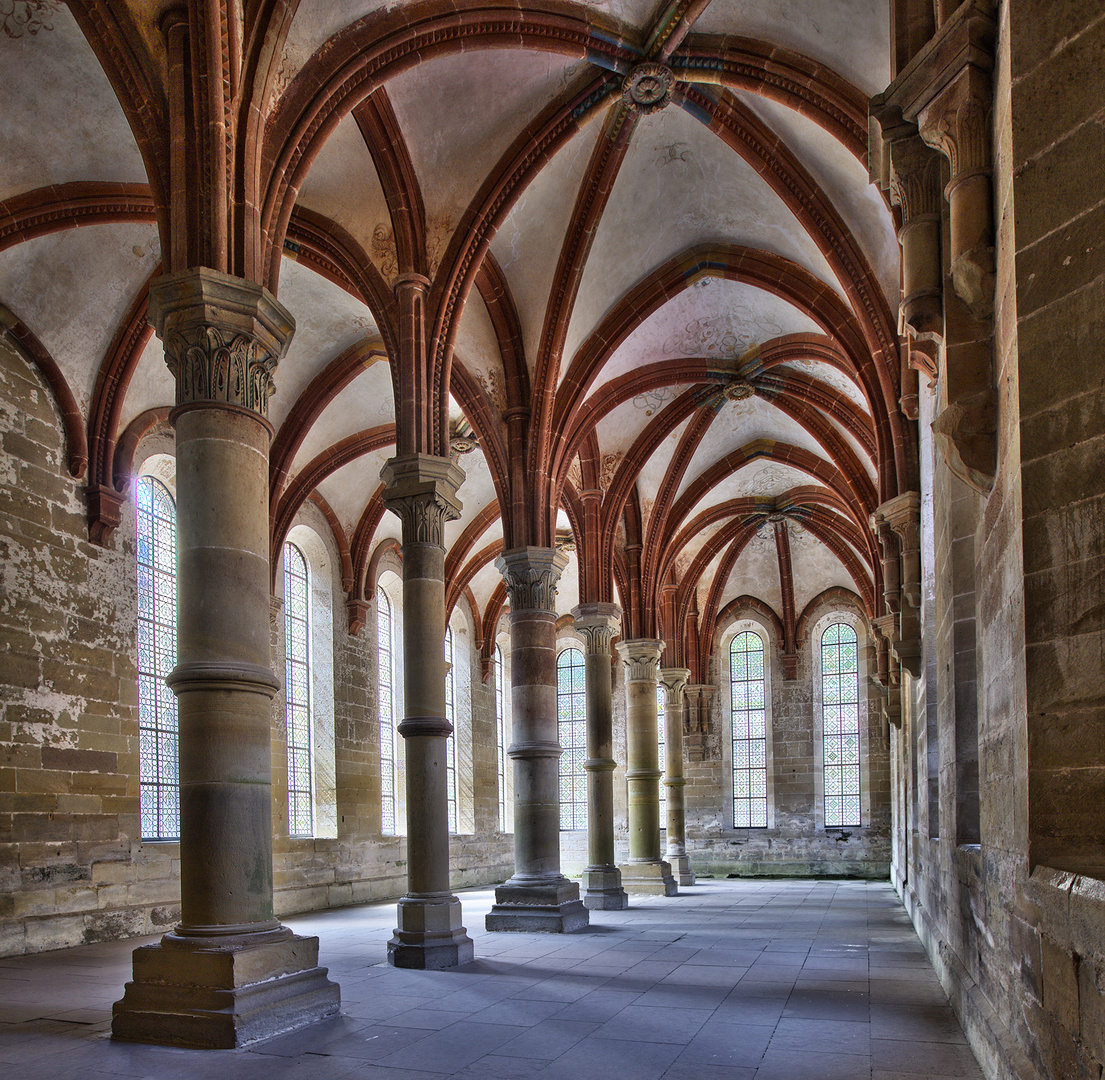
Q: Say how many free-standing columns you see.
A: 6